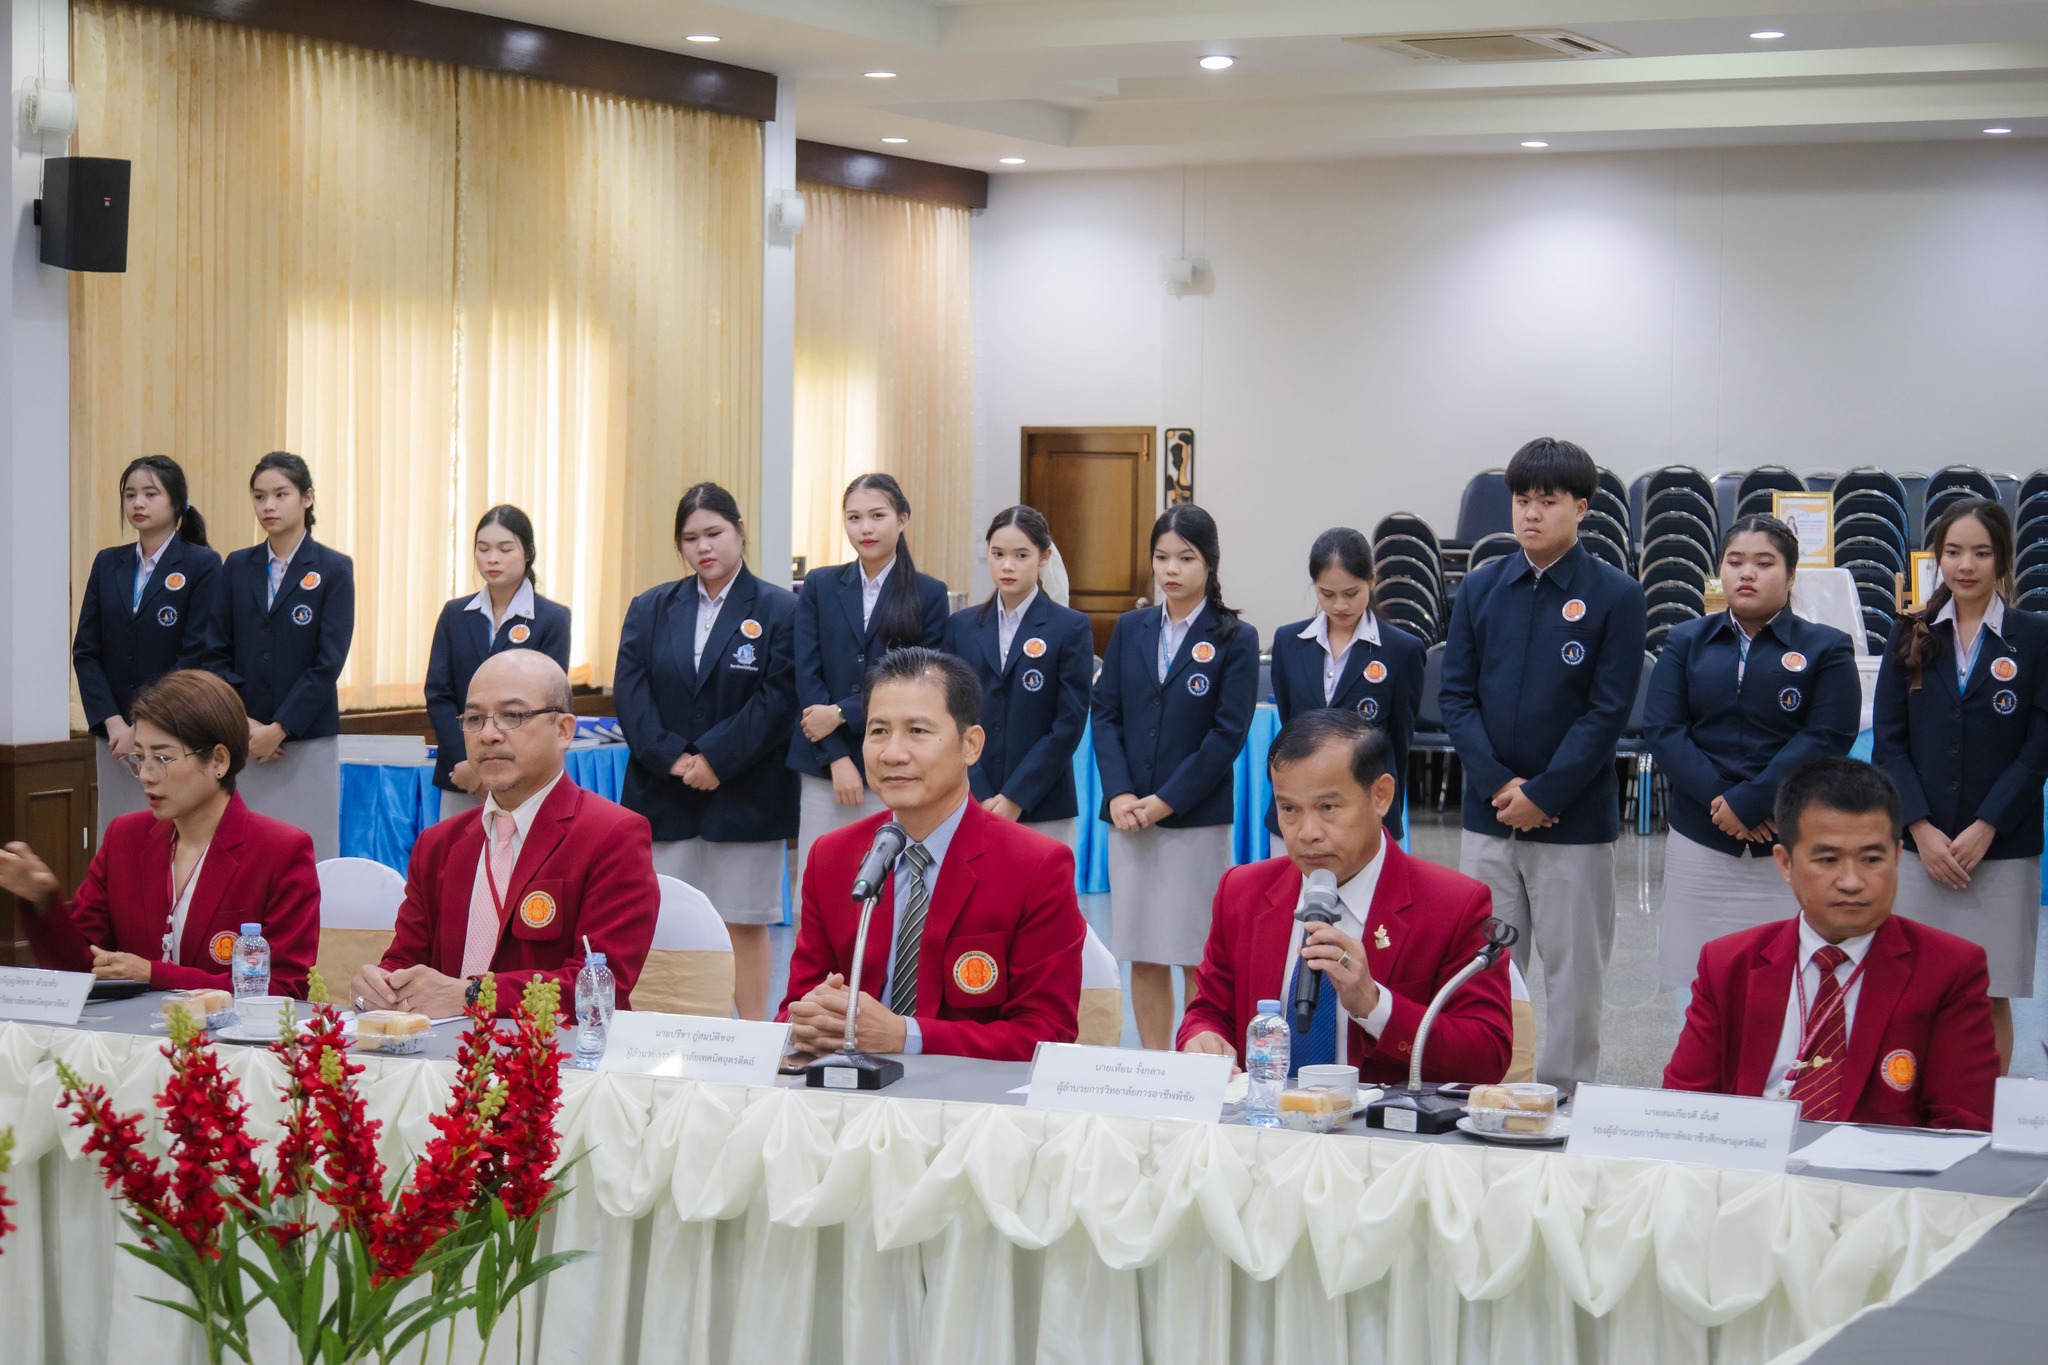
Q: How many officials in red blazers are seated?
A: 5